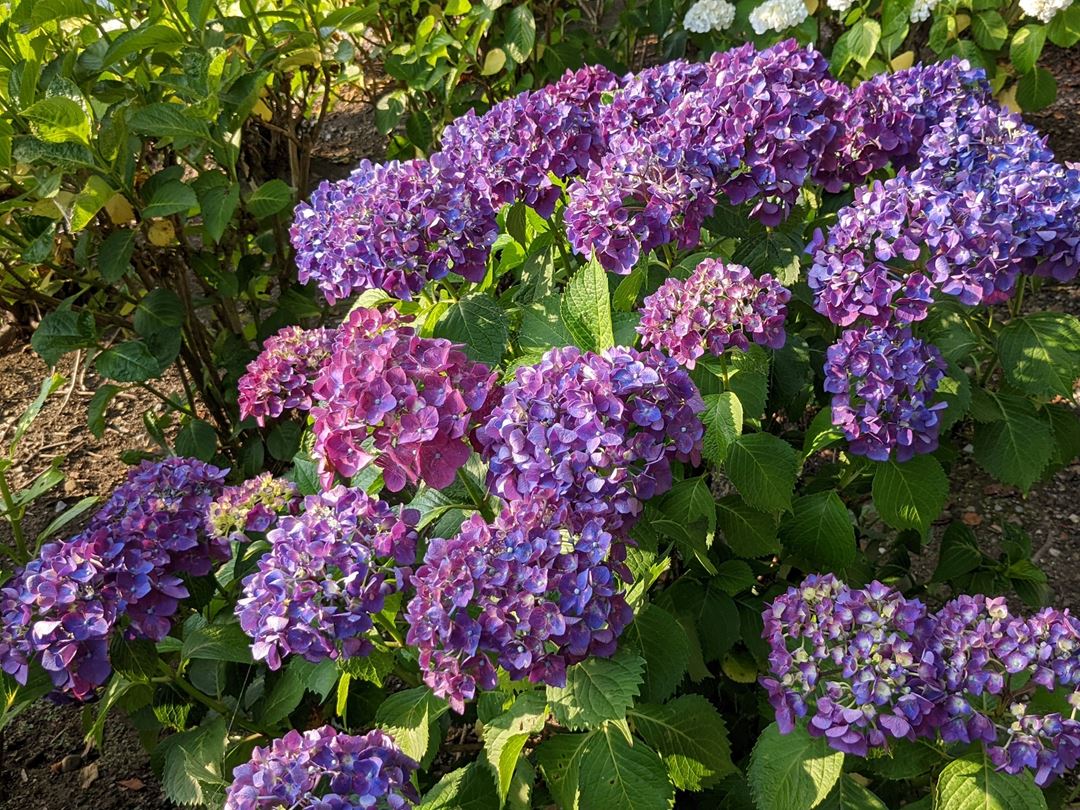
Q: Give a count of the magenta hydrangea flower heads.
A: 3